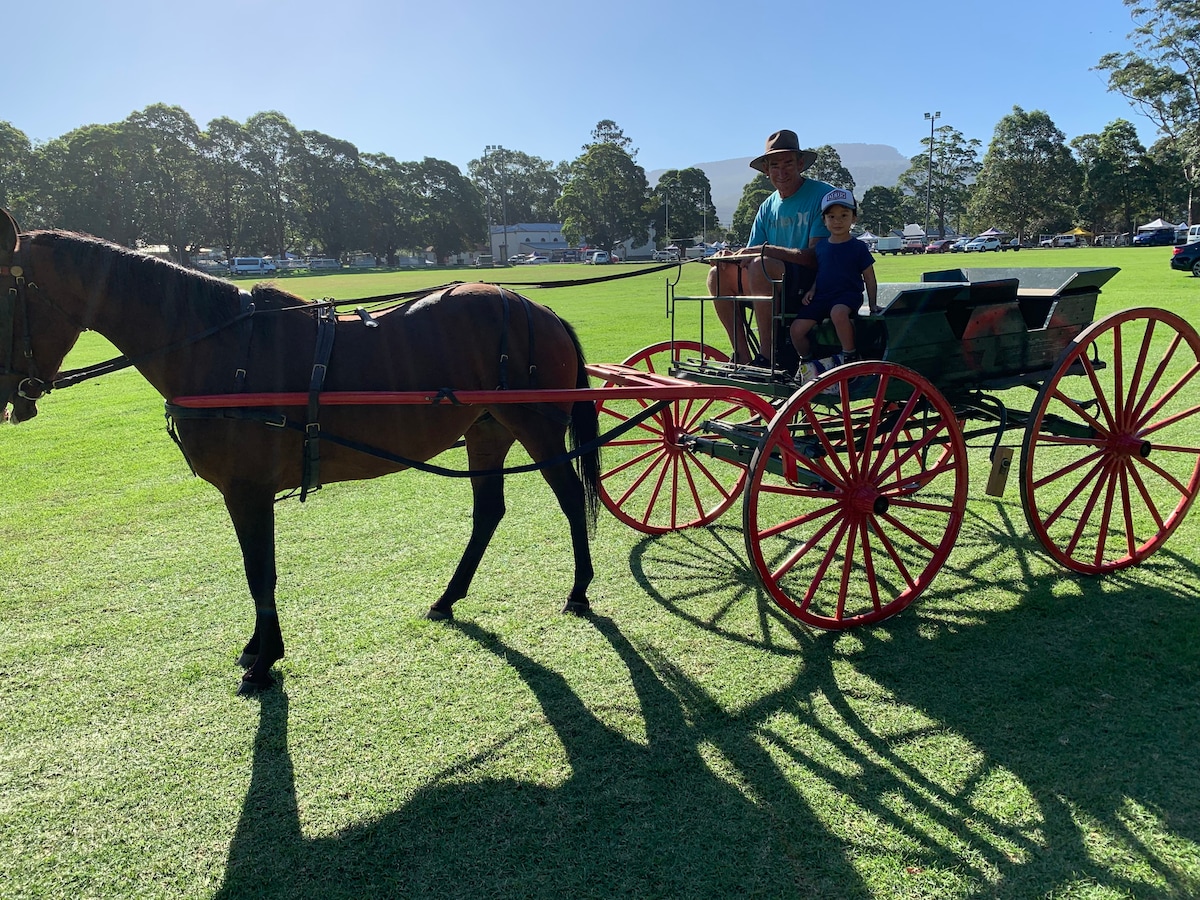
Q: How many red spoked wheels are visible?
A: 4